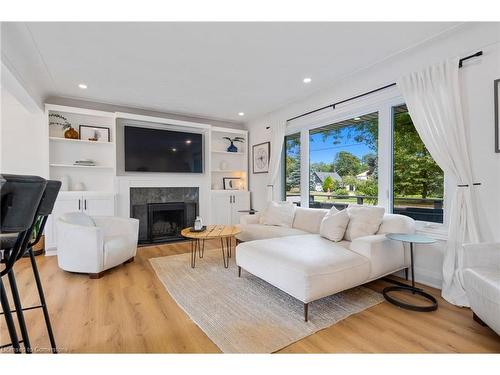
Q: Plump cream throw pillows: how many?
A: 3